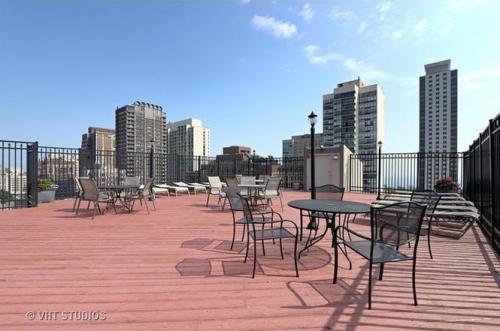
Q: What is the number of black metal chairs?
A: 5